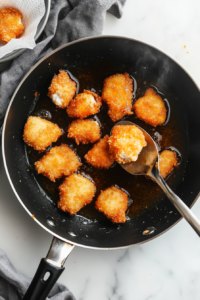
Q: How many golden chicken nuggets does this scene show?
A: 13